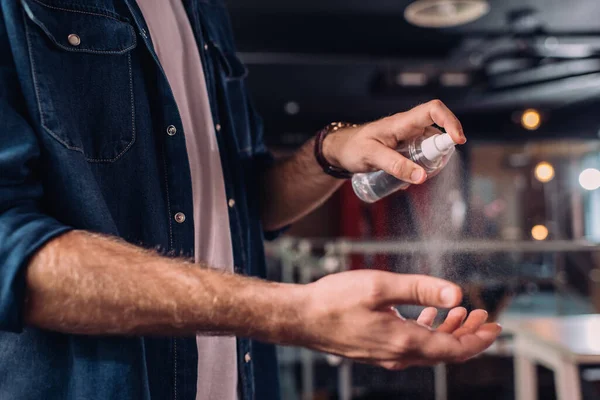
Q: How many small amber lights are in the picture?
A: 3